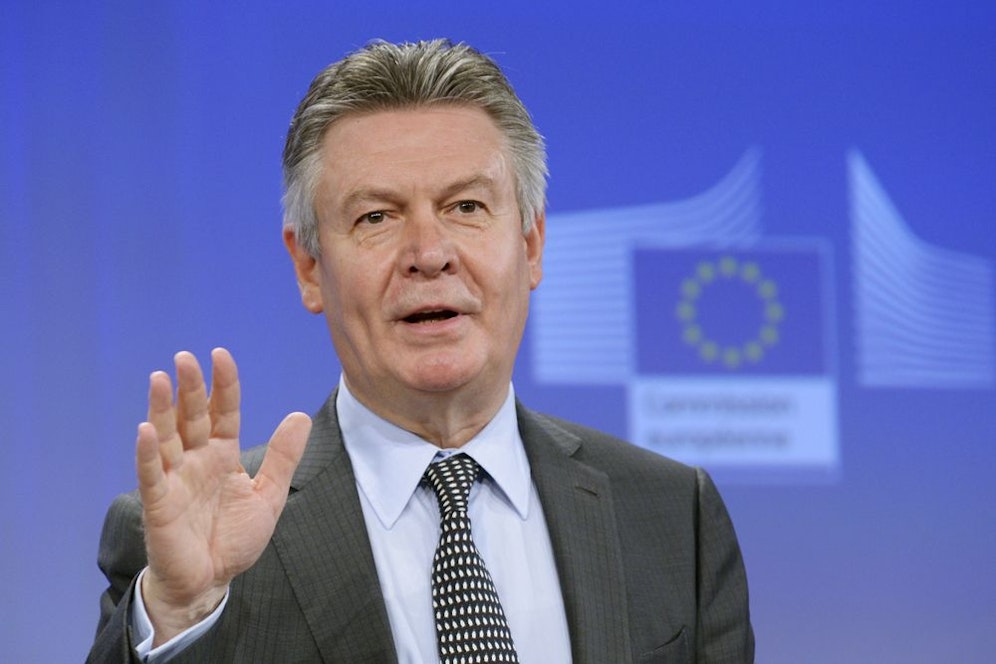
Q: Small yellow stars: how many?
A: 12